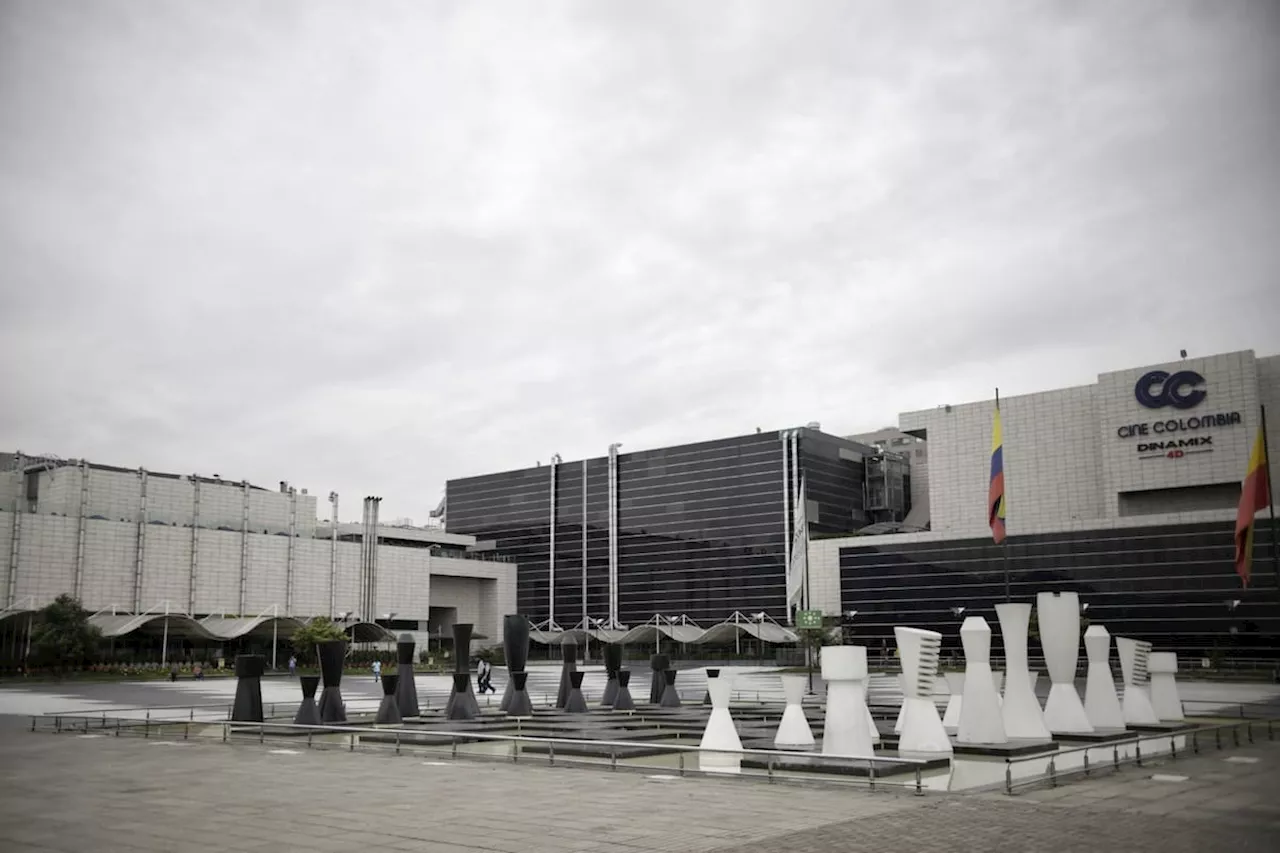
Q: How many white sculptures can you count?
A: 15